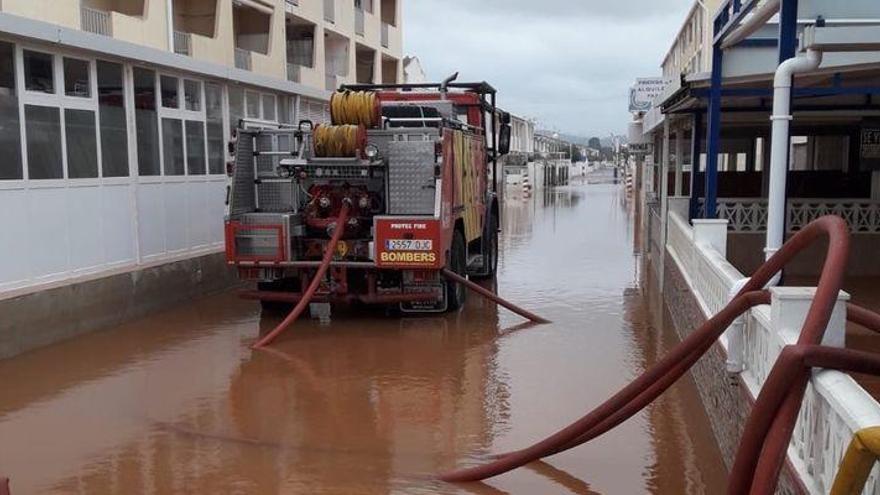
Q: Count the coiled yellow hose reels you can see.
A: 2